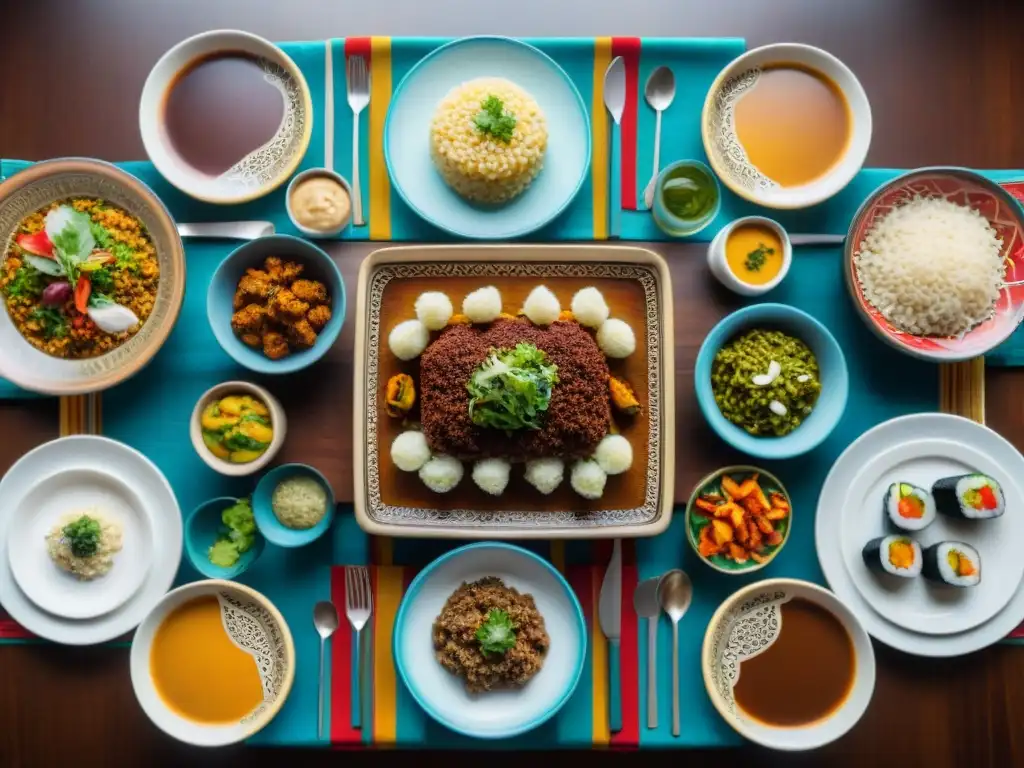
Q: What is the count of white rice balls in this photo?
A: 12